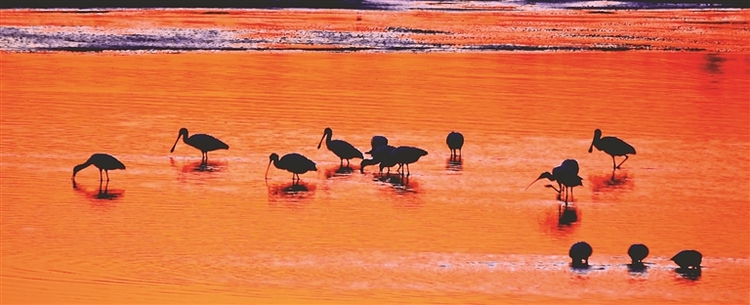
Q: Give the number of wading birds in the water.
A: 14